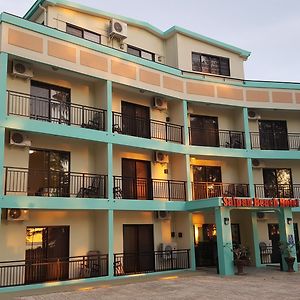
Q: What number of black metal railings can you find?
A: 11